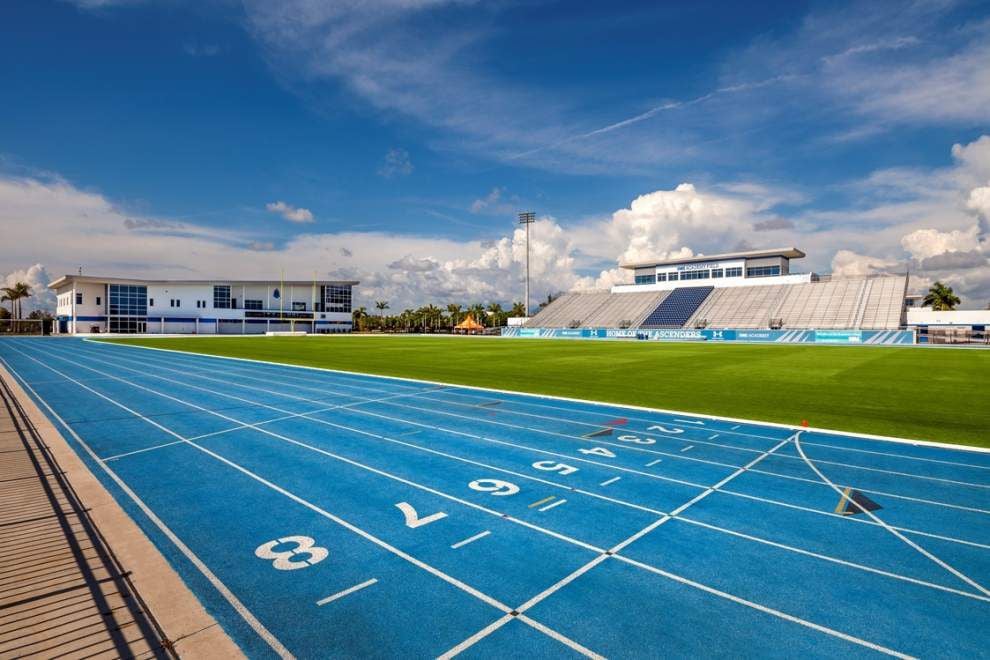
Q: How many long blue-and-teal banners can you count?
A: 1